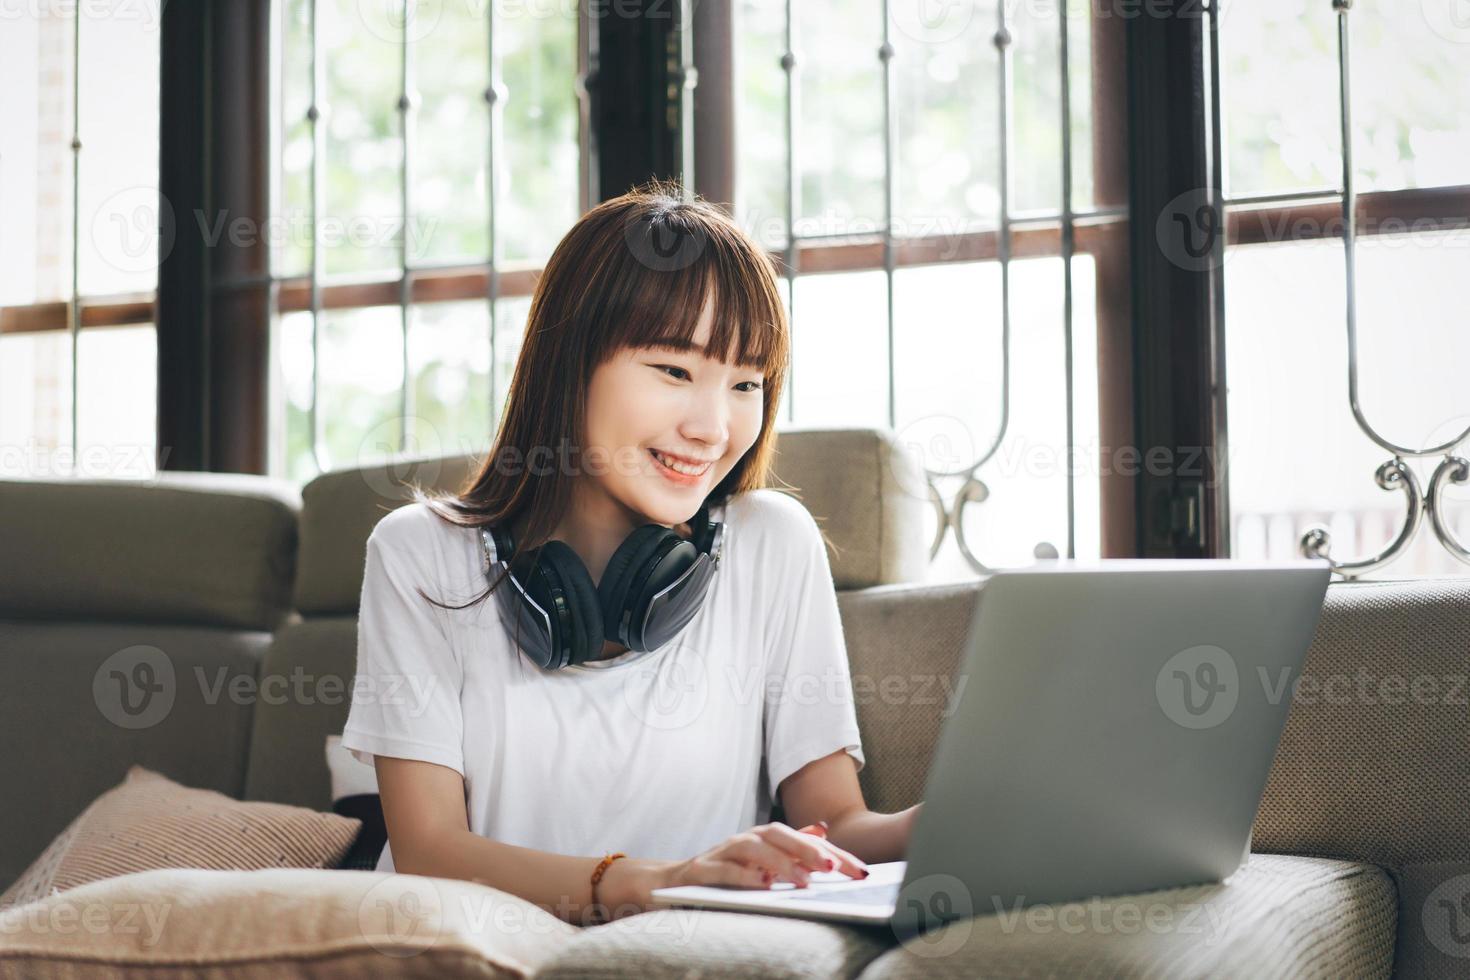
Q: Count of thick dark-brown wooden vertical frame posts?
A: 3